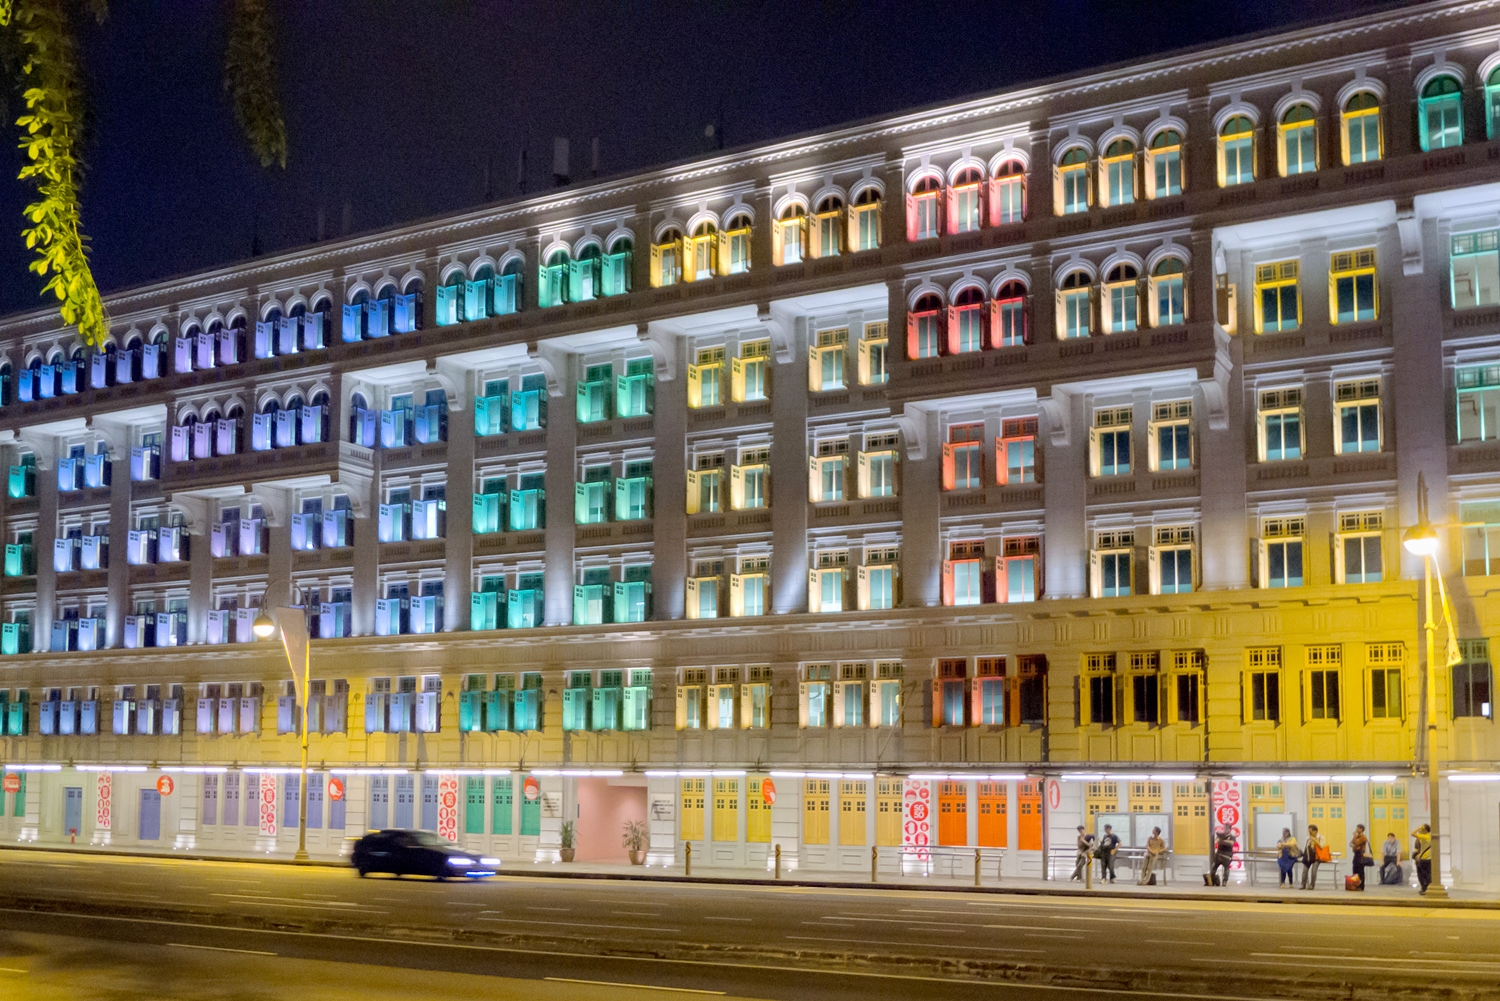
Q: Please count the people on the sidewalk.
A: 9